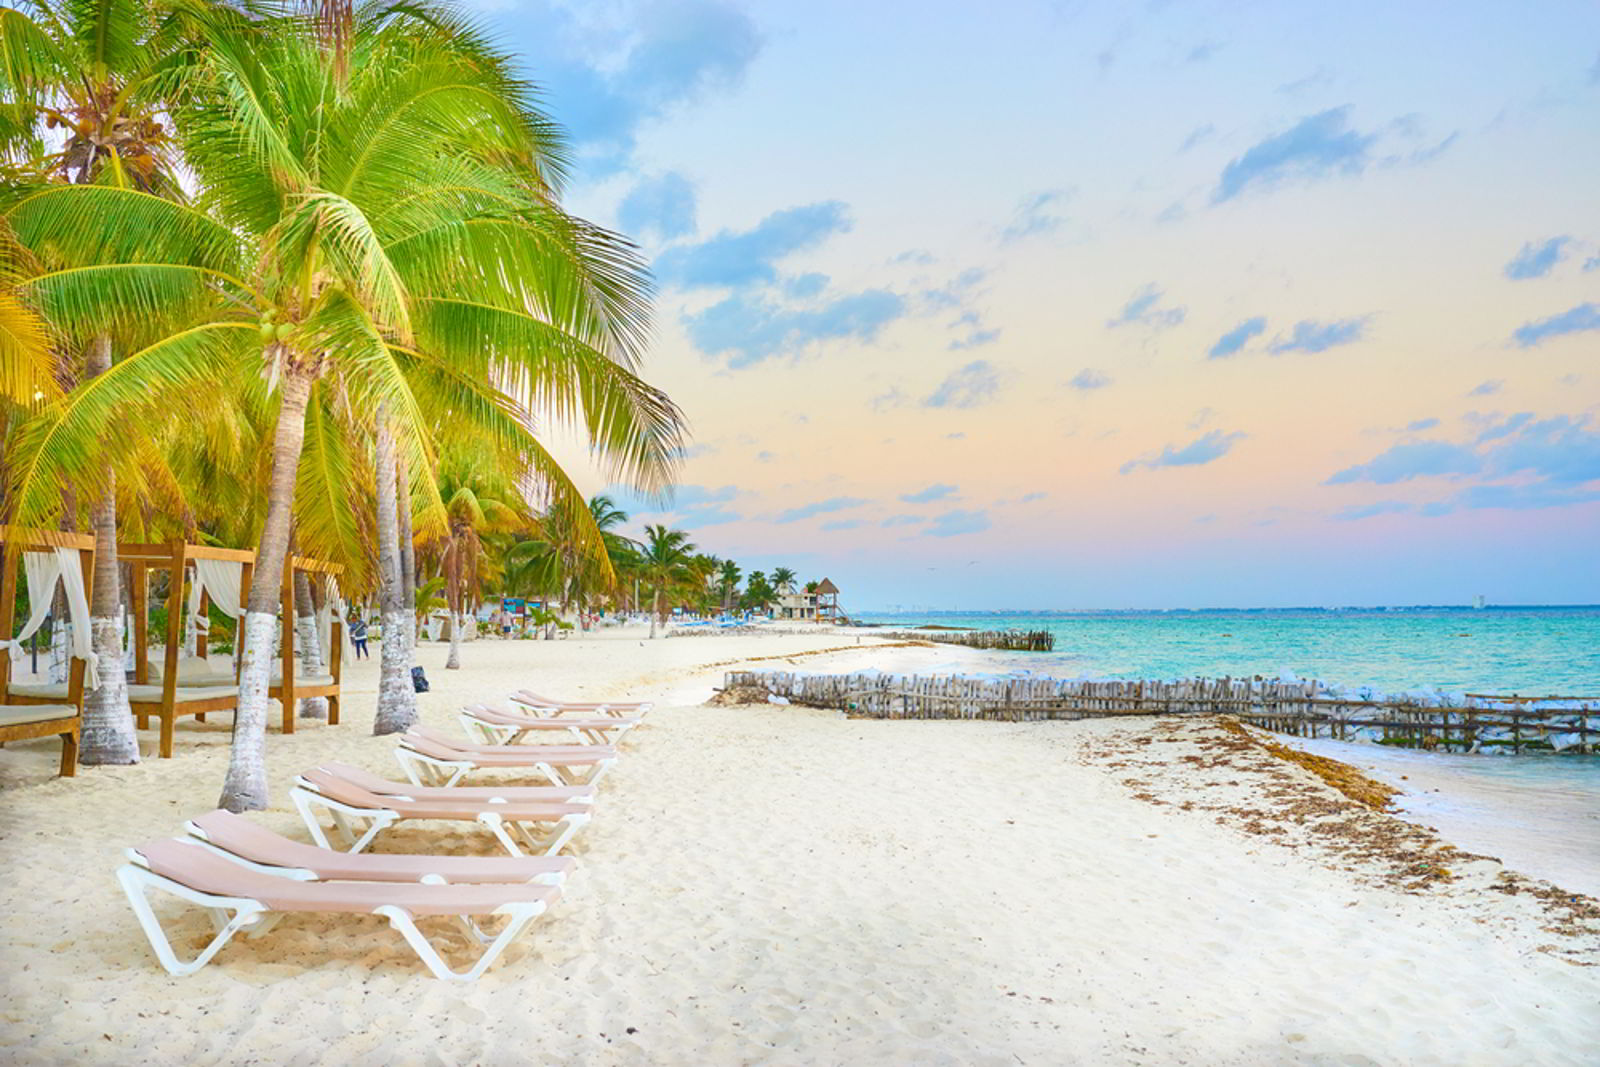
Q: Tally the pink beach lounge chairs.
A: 10